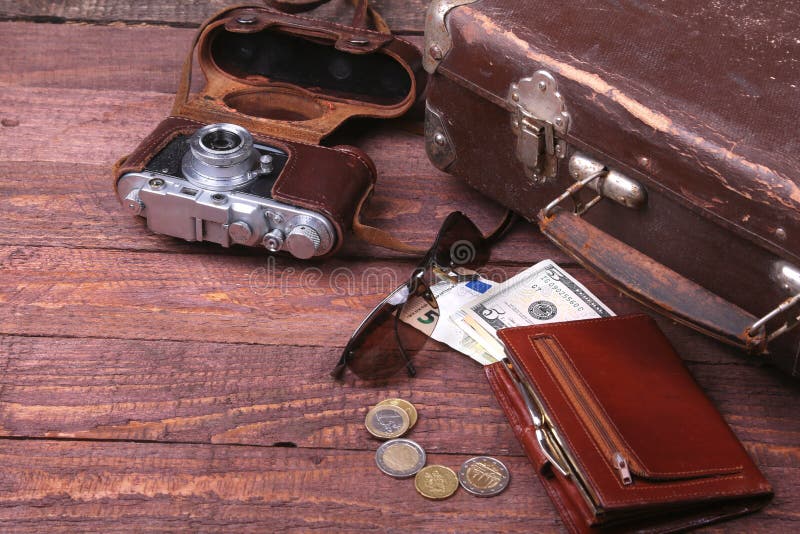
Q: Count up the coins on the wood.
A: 5